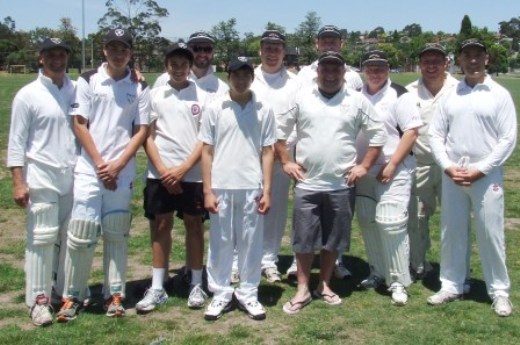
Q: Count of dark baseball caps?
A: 11